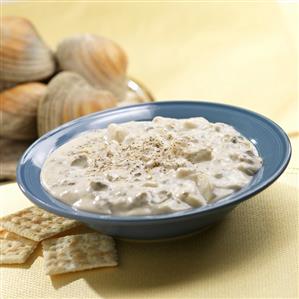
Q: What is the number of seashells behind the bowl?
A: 4